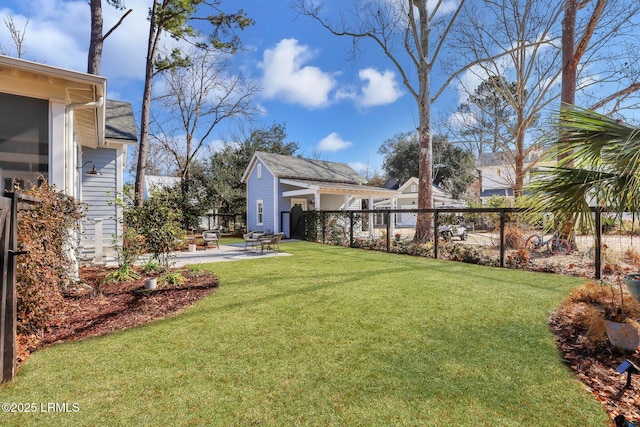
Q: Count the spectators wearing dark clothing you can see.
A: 0